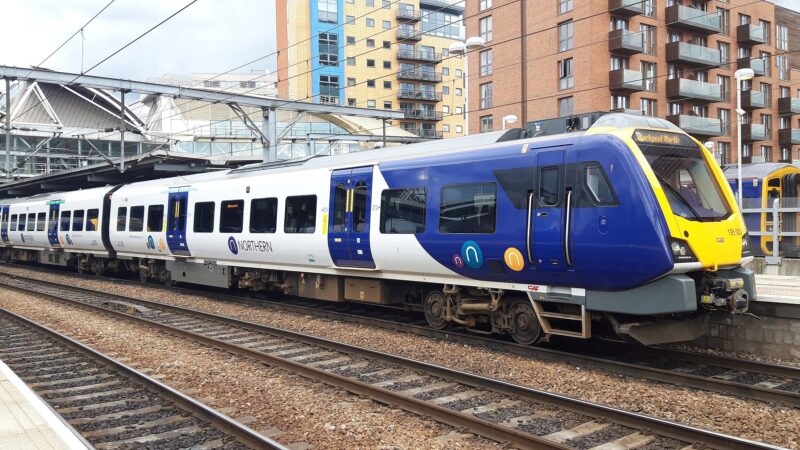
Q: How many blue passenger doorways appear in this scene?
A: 4